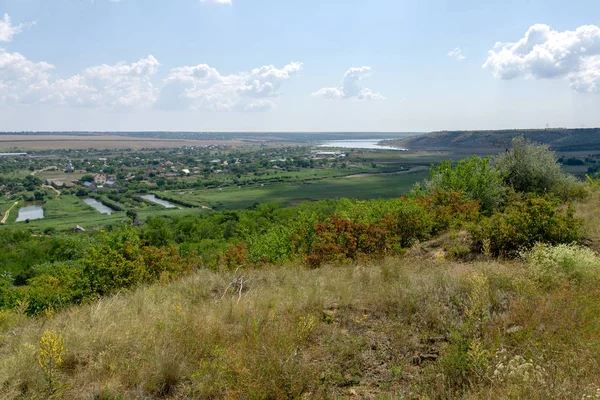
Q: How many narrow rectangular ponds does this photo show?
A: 3